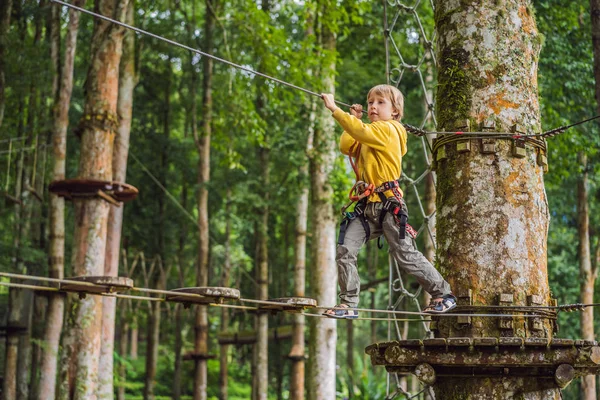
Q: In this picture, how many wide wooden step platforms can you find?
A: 3